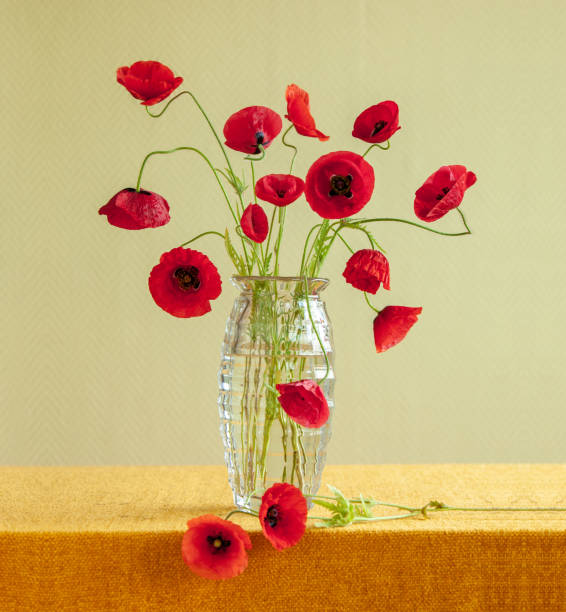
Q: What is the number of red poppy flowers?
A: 15